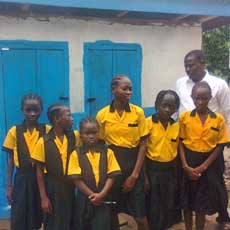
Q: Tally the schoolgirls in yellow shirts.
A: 6